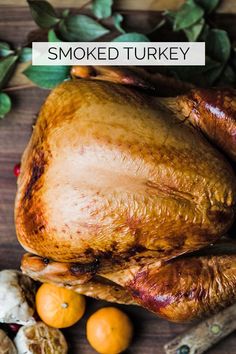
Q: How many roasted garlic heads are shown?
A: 3